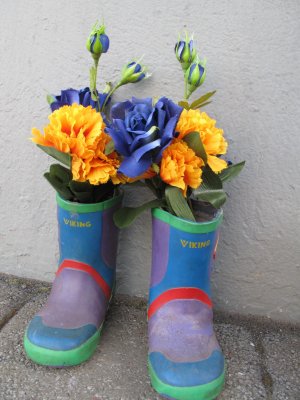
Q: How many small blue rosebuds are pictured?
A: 4